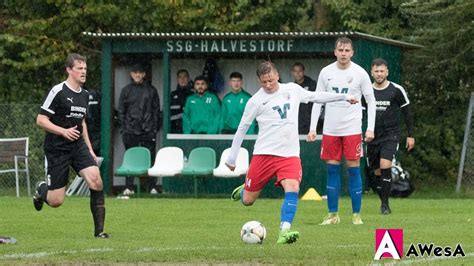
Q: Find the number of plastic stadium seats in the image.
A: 4